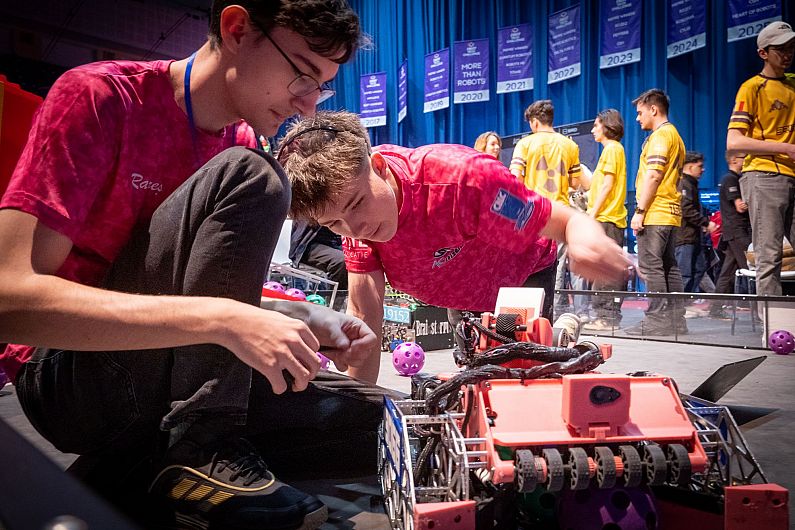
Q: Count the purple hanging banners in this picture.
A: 9